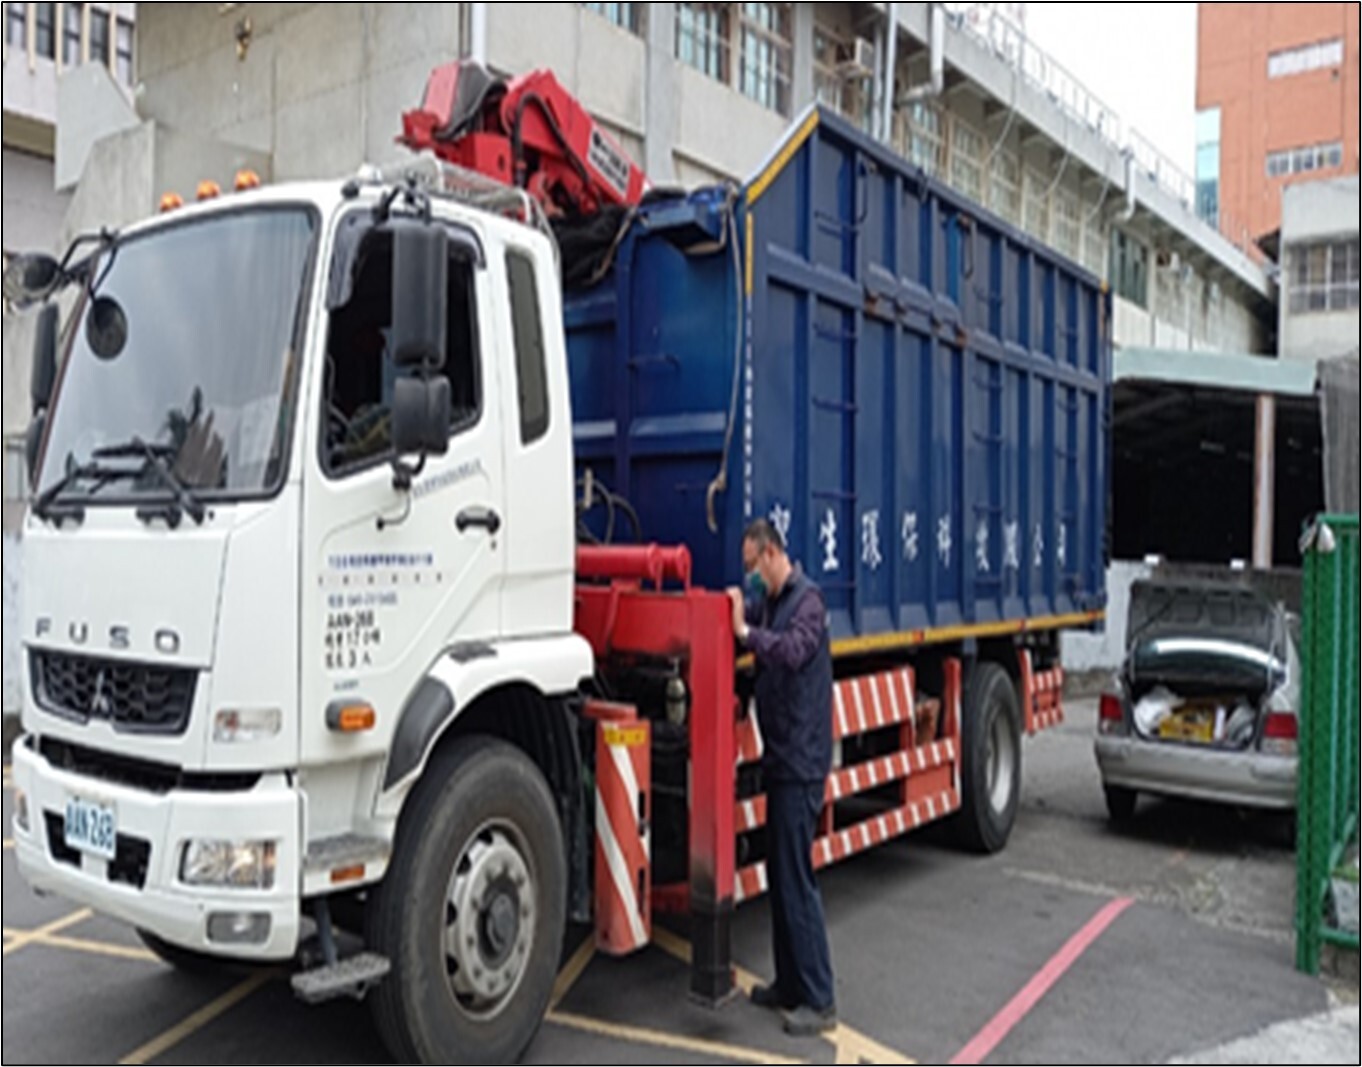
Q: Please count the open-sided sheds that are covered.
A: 1